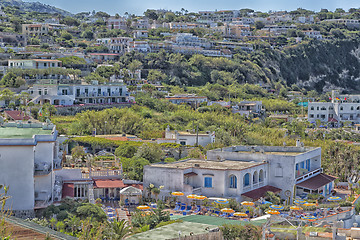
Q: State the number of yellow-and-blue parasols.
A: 5